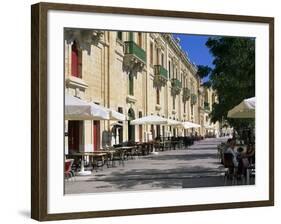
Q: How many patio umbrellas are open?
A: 6